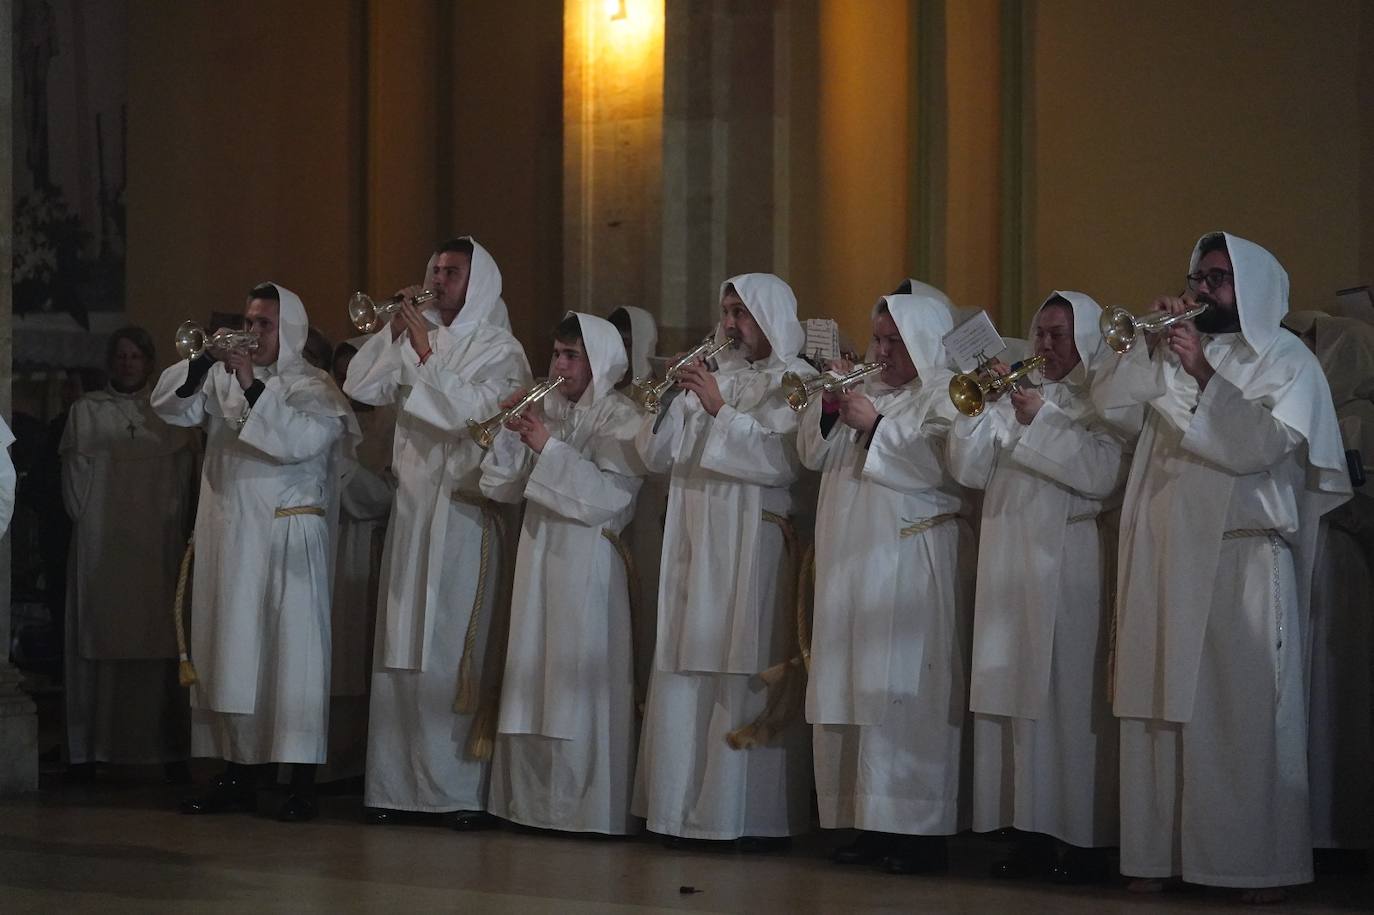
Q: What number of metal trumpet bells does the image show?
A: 7